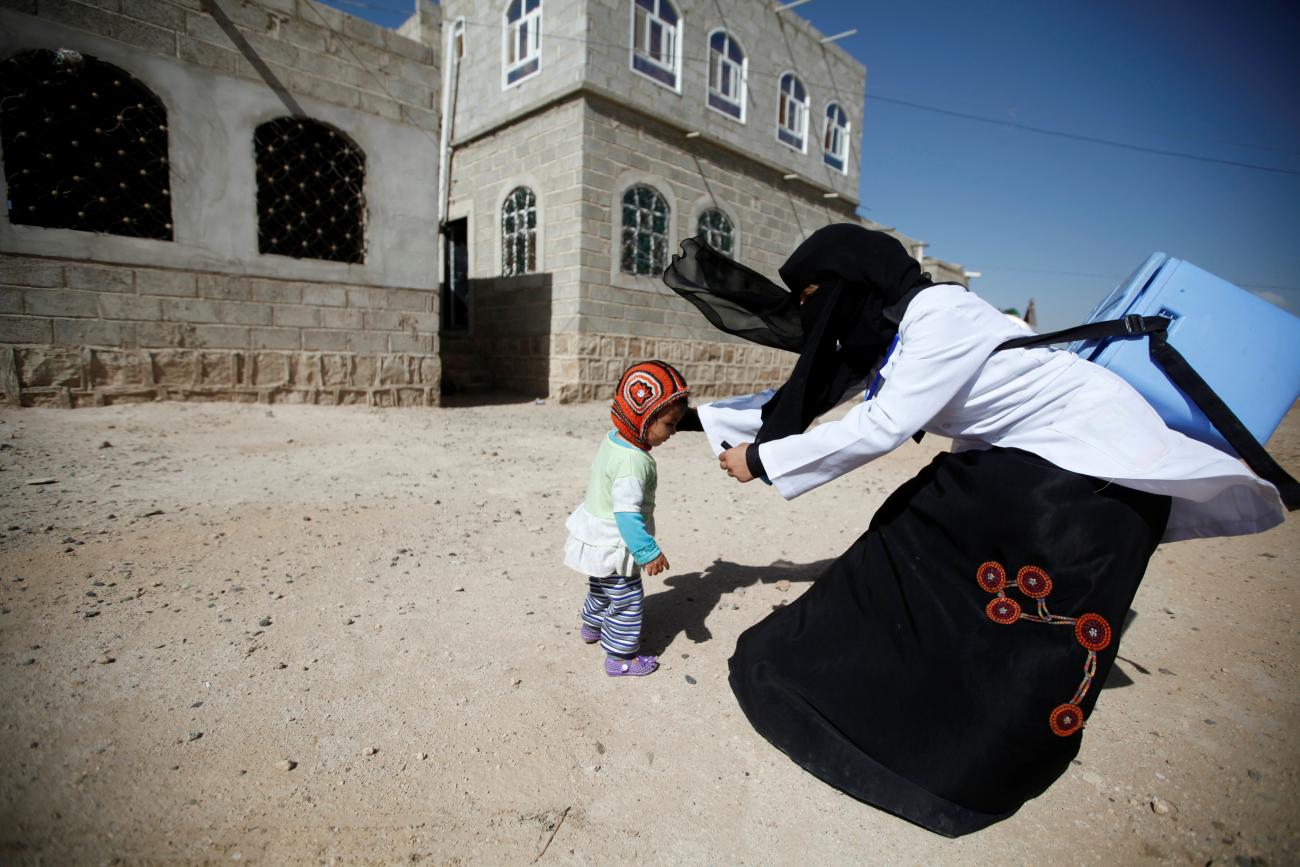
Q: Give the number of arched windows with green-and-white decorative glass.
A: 3